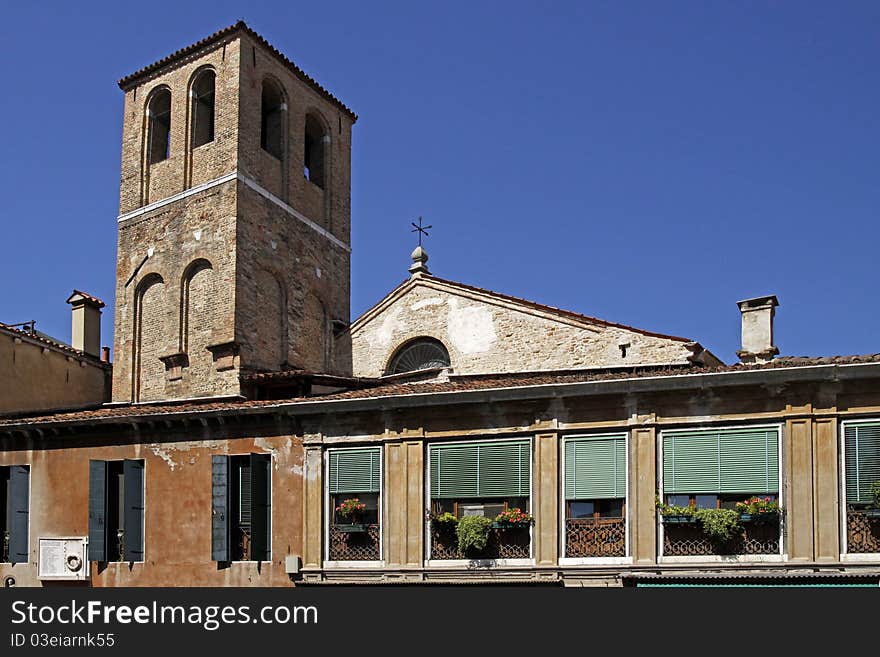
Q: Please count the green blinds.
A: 5